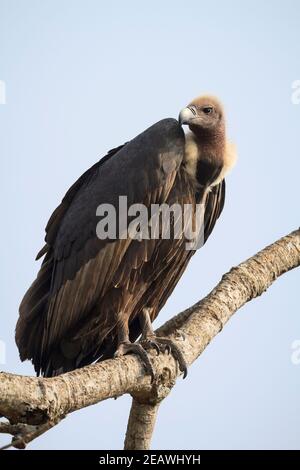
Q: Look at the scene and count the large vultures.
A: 1